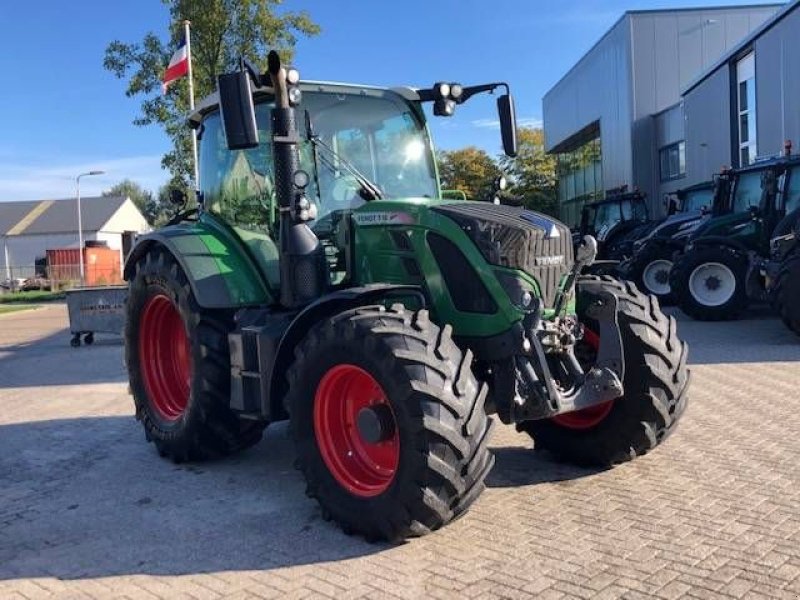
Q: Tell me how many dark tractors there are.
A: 4